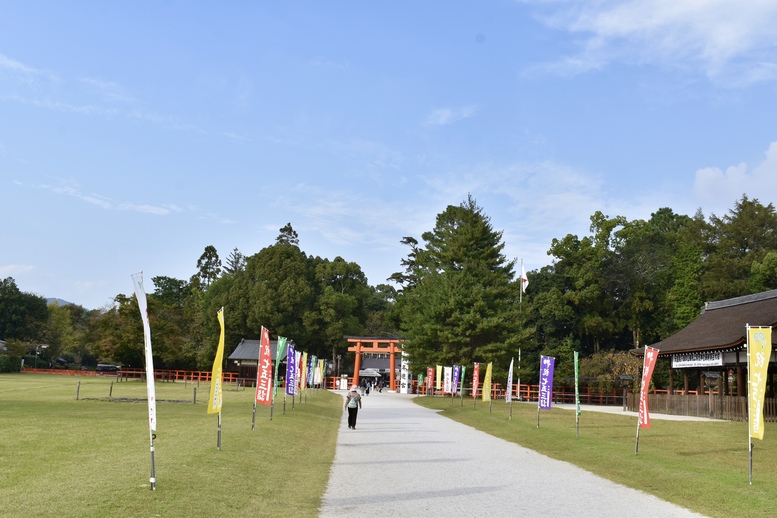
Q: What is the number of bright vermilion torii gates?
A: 1